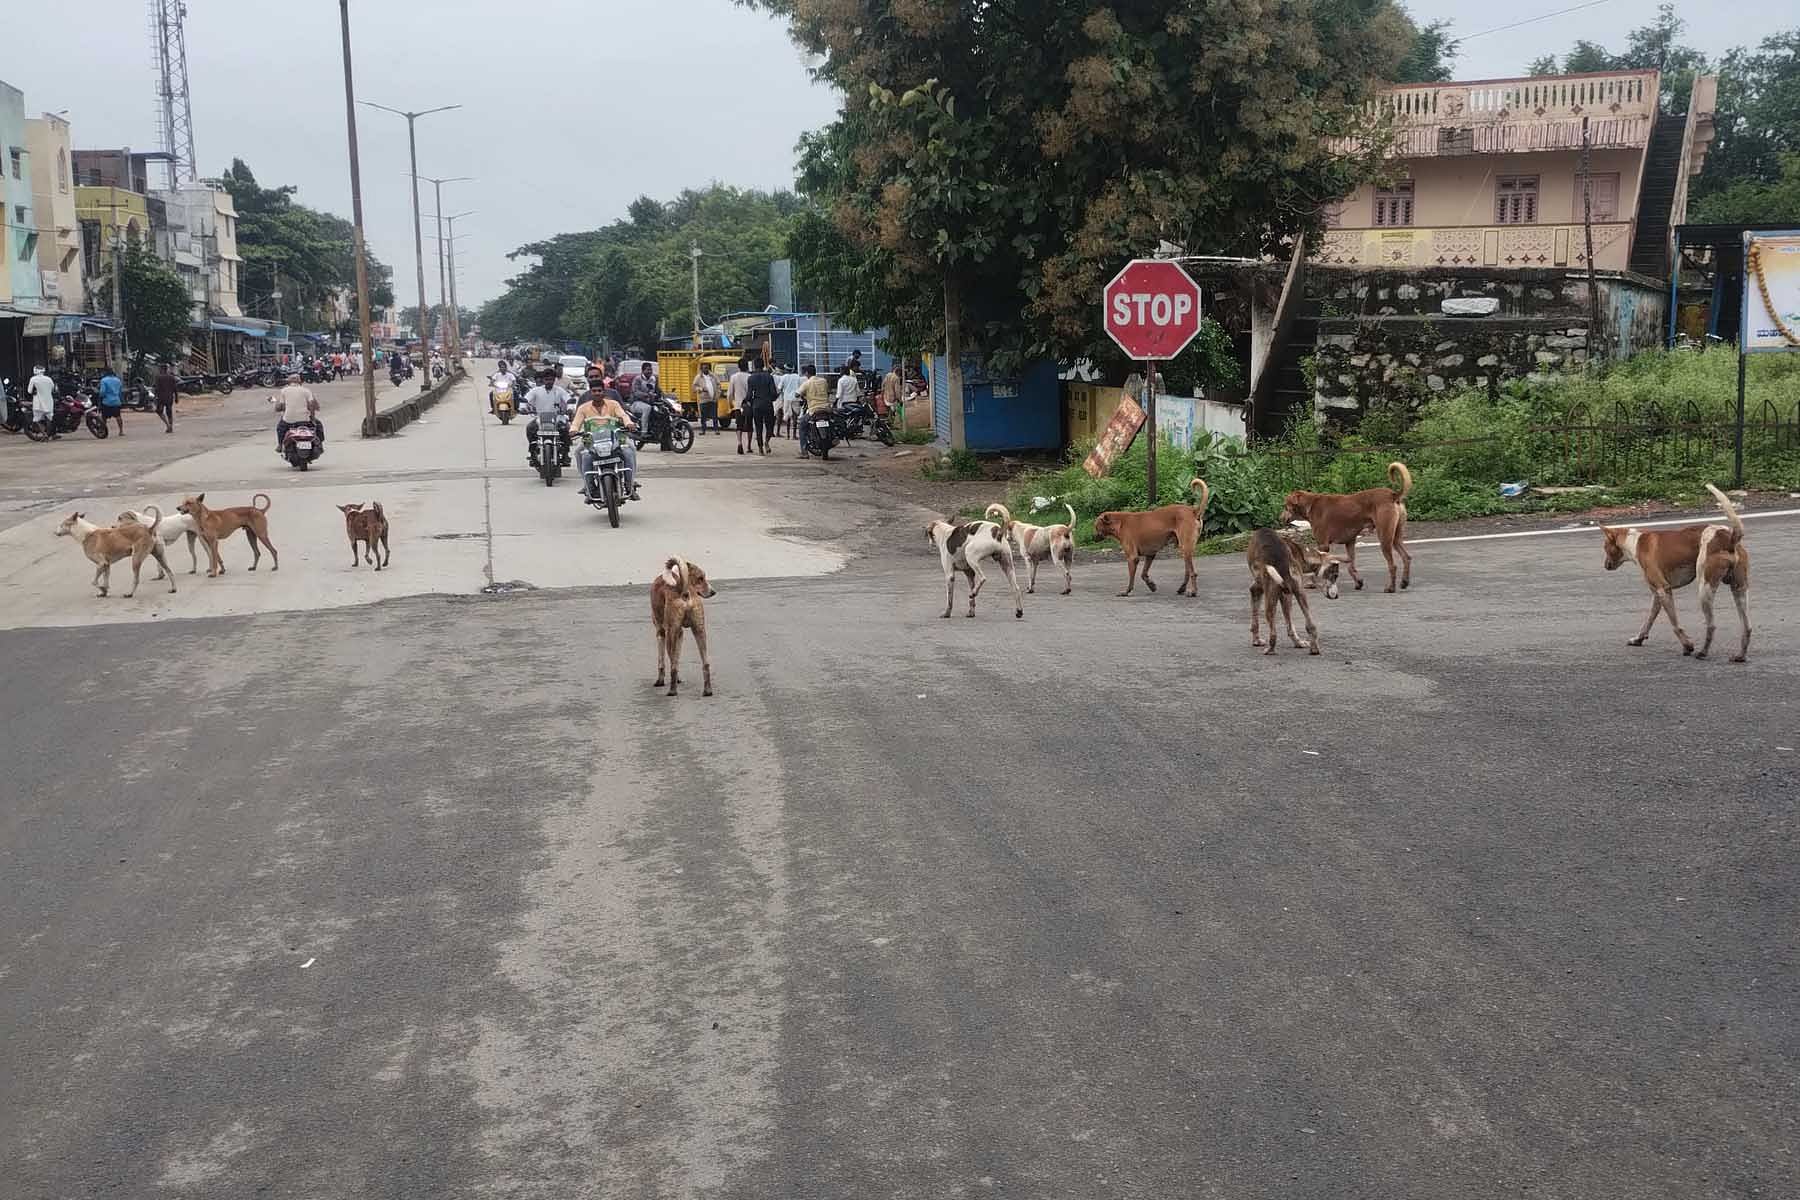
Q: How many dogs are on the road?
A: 11